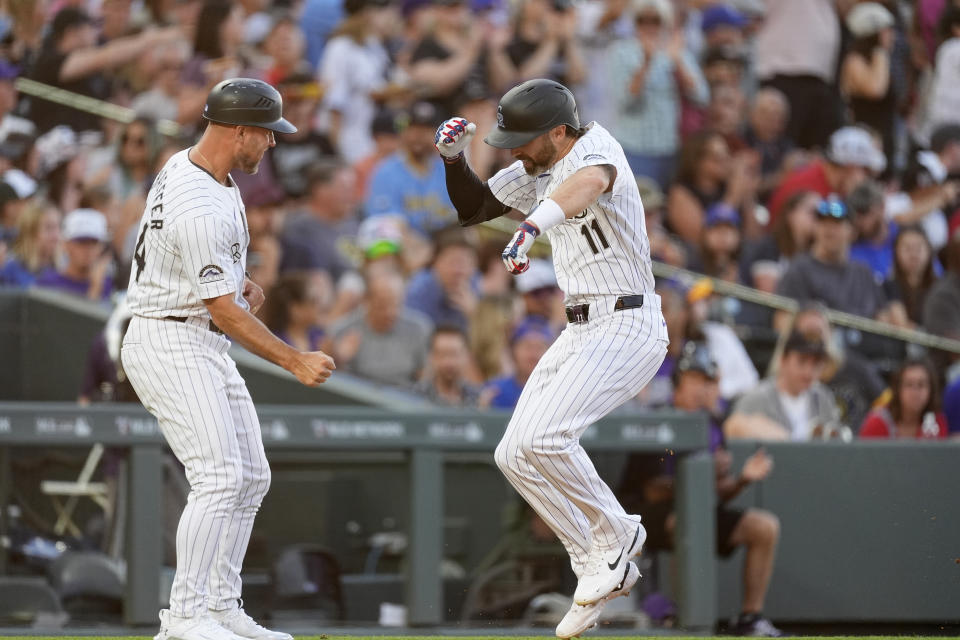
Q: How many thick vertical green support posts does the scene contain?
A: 3